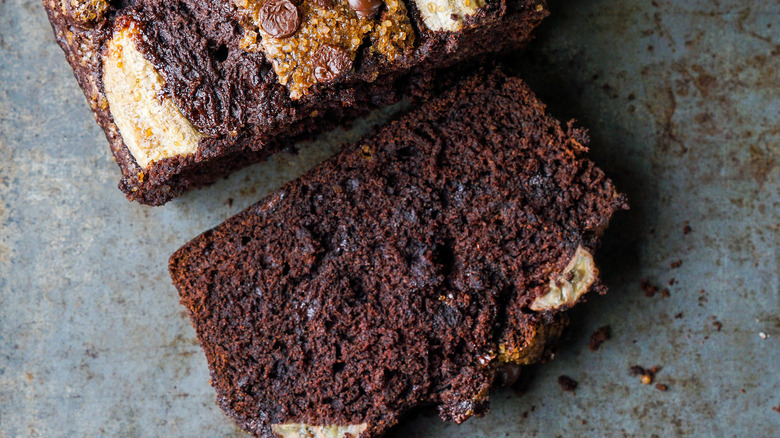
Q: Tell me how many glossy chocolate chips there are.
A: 3